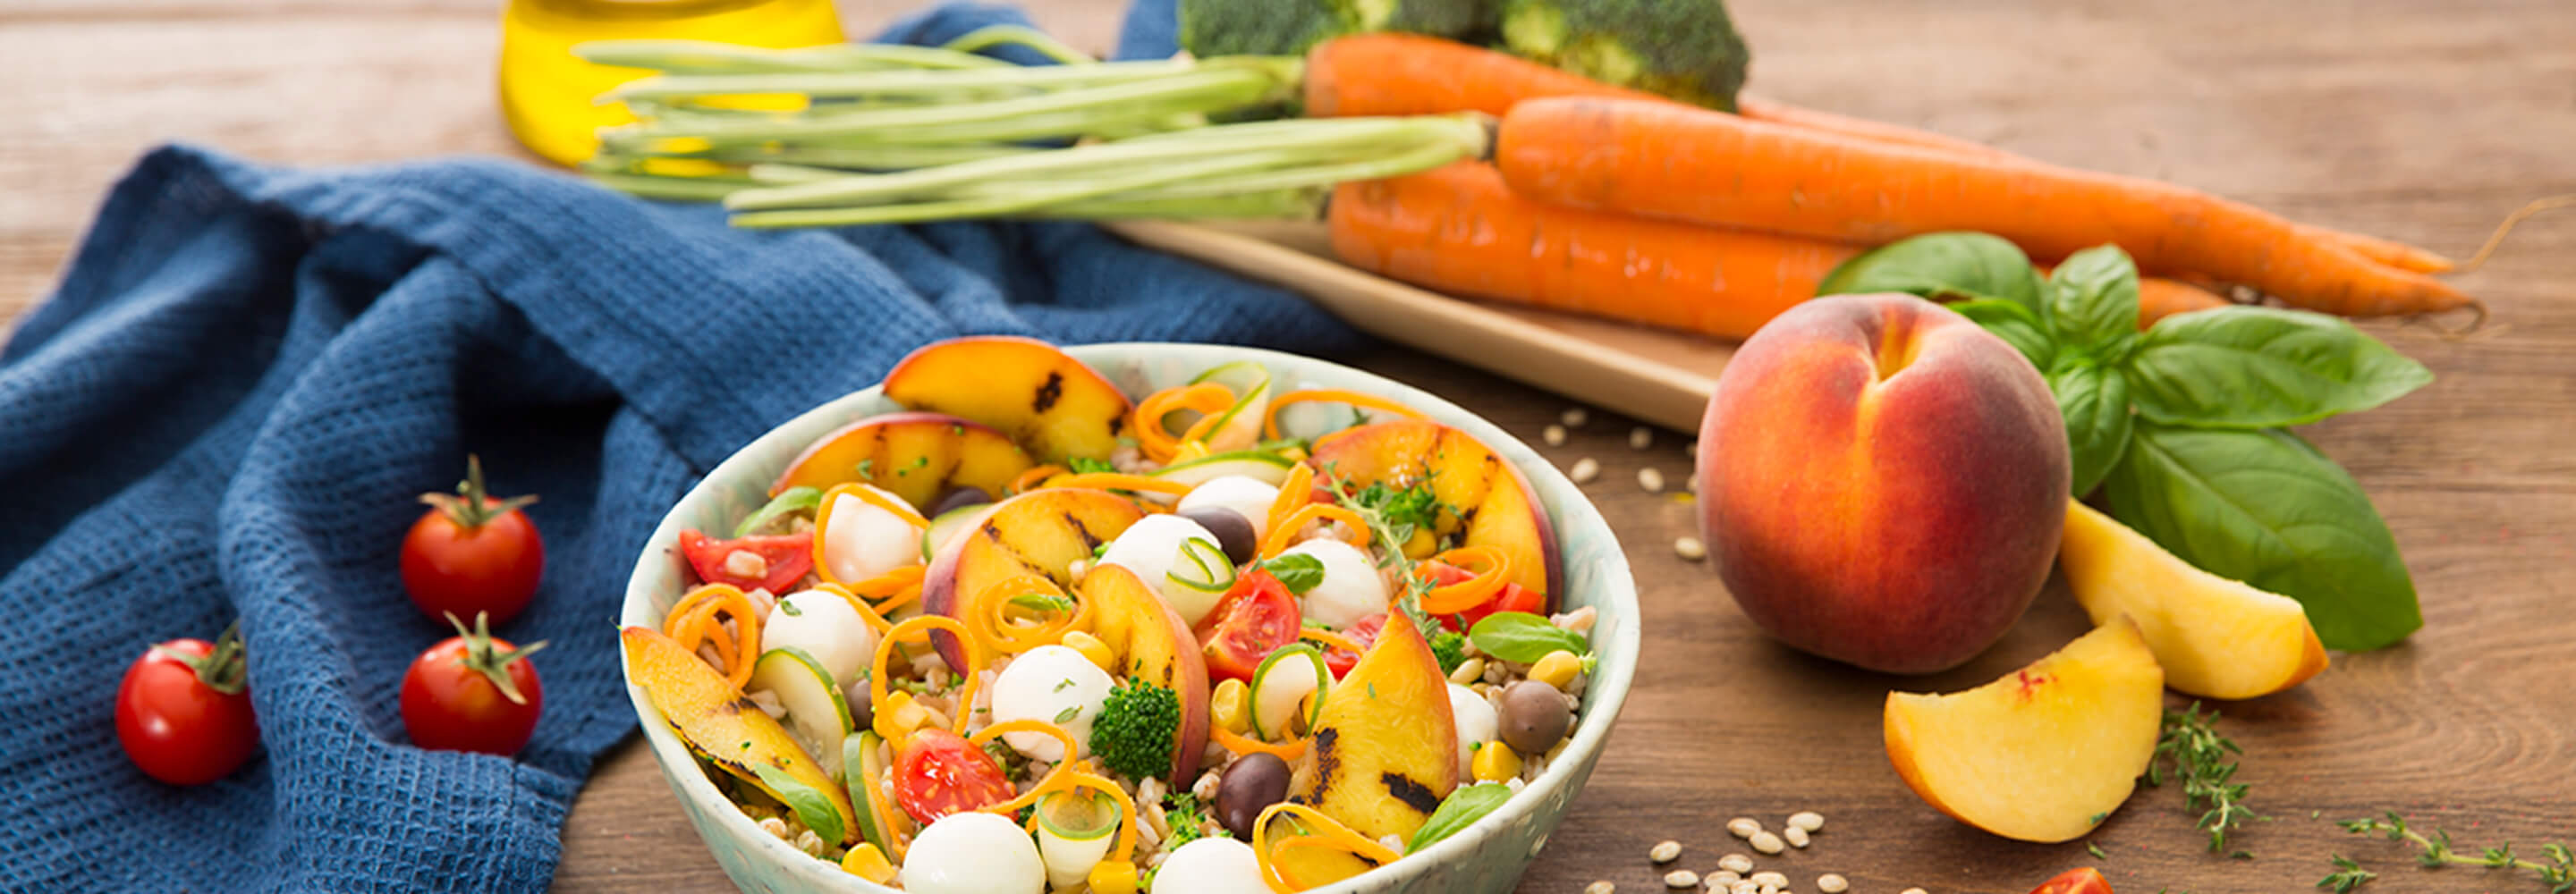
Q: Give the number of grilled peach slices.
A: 7